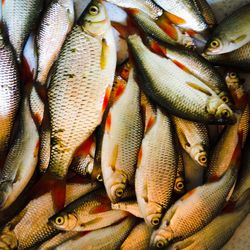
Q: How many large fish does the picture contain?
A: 1